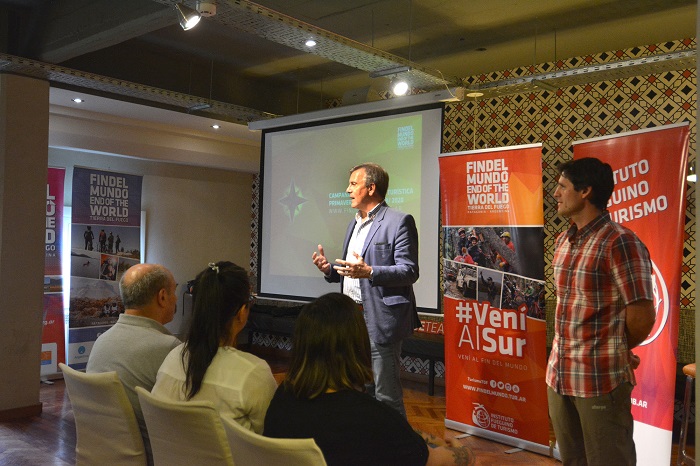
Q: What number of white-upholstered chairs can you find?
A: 3